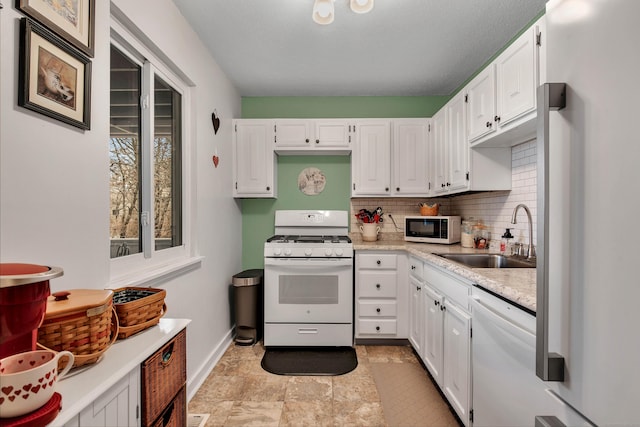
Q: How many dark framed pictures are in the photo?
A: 2